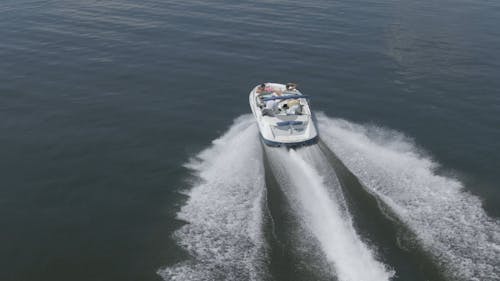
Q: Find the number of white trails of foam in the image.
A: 3